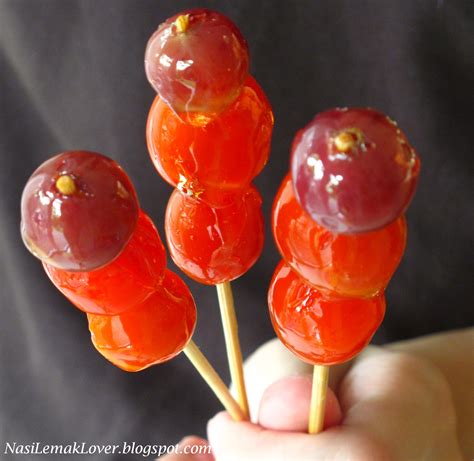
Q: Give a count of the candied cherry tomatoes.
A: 6